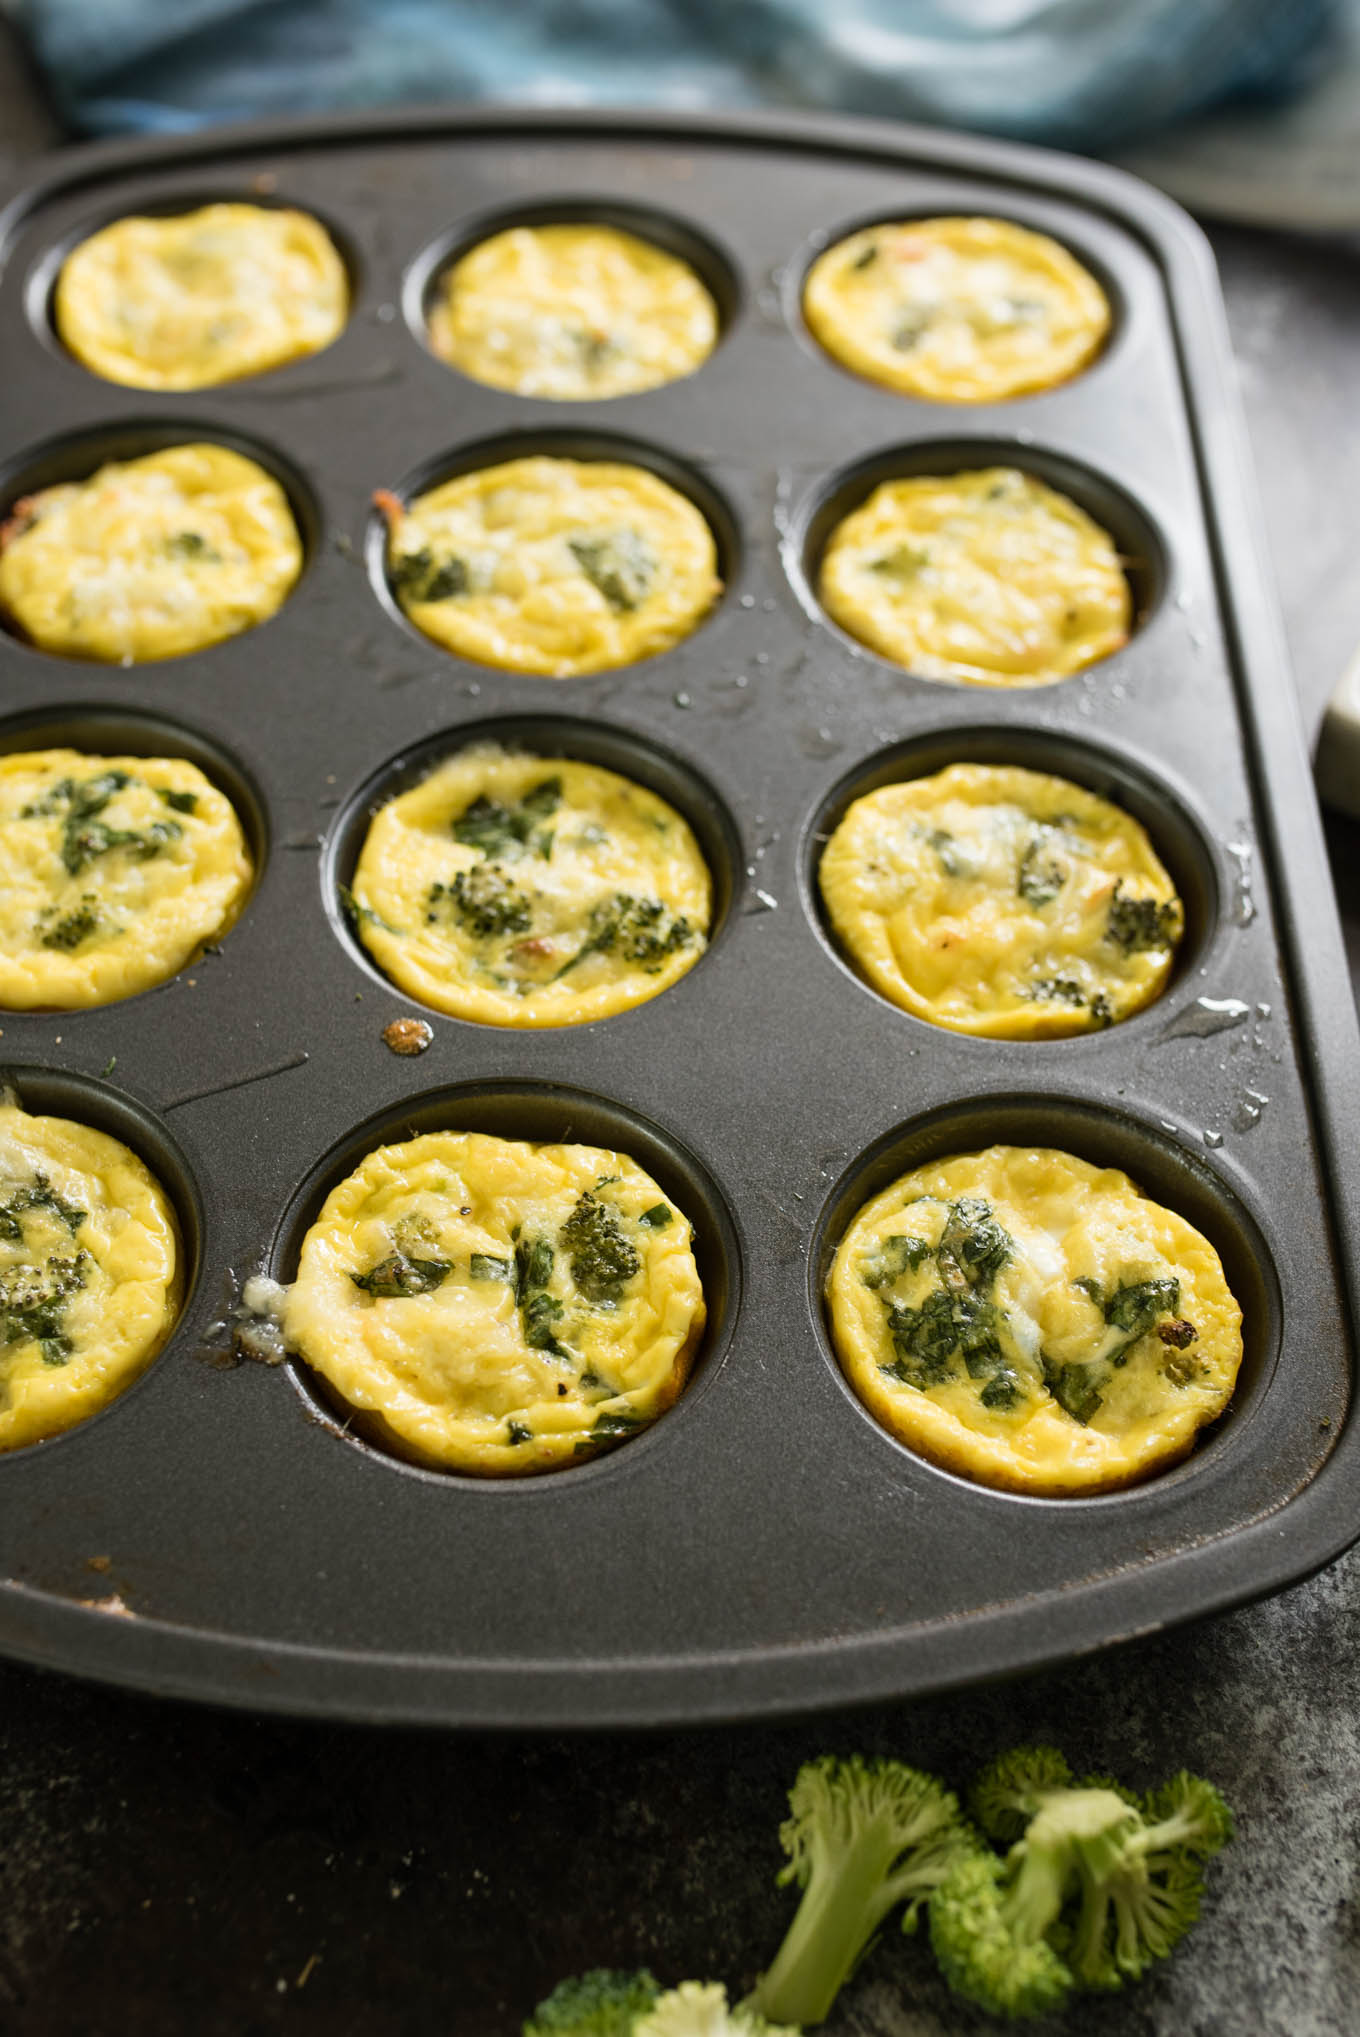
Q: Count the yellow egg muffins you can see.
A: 12